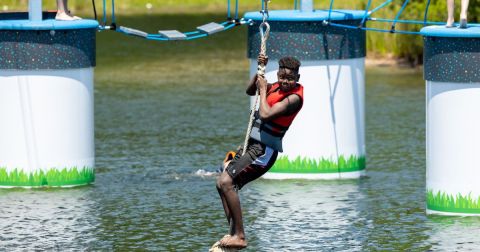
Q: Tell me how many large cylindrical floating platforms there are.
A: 3